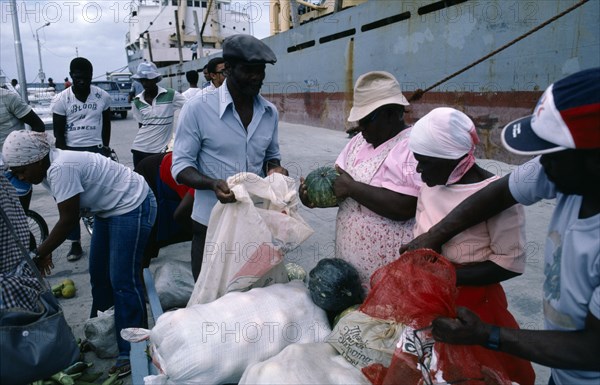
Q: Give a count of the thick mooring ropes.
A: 1